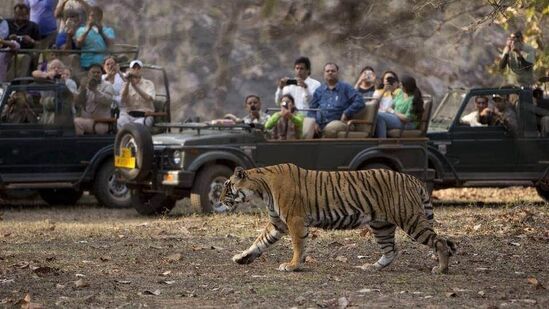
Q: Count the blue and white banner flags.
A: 0